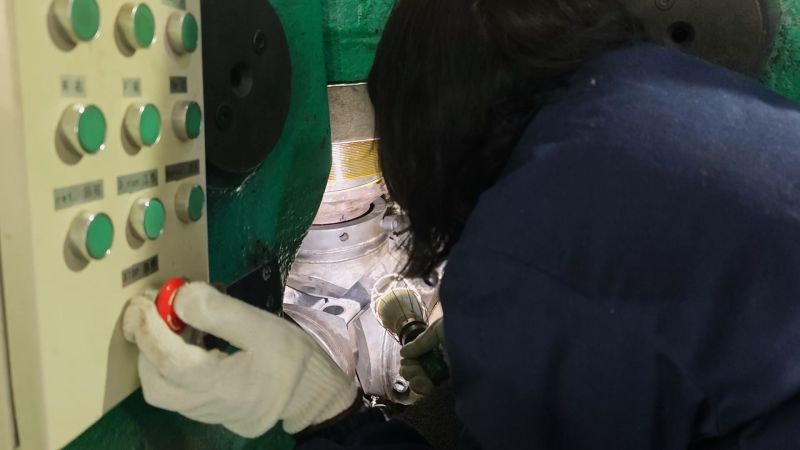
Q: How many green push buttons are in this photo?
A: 9